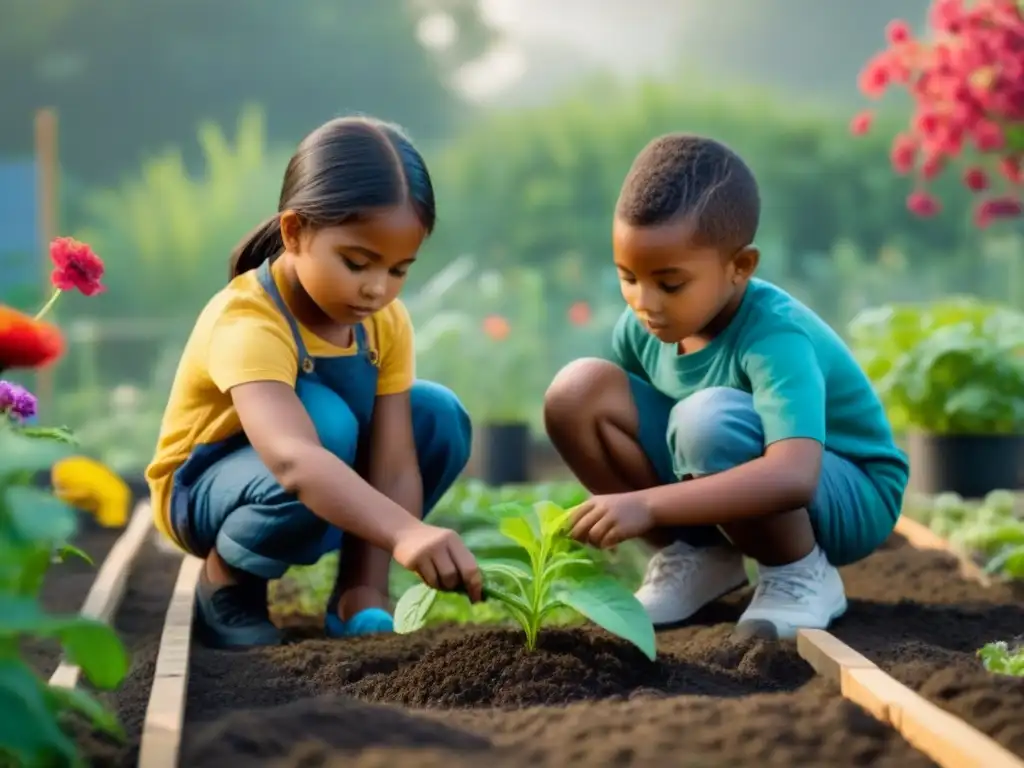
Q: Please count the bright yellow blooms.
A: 1